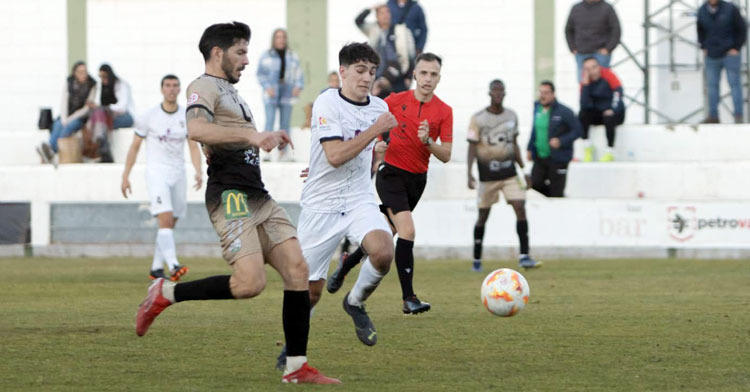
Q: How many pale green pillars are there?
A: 3